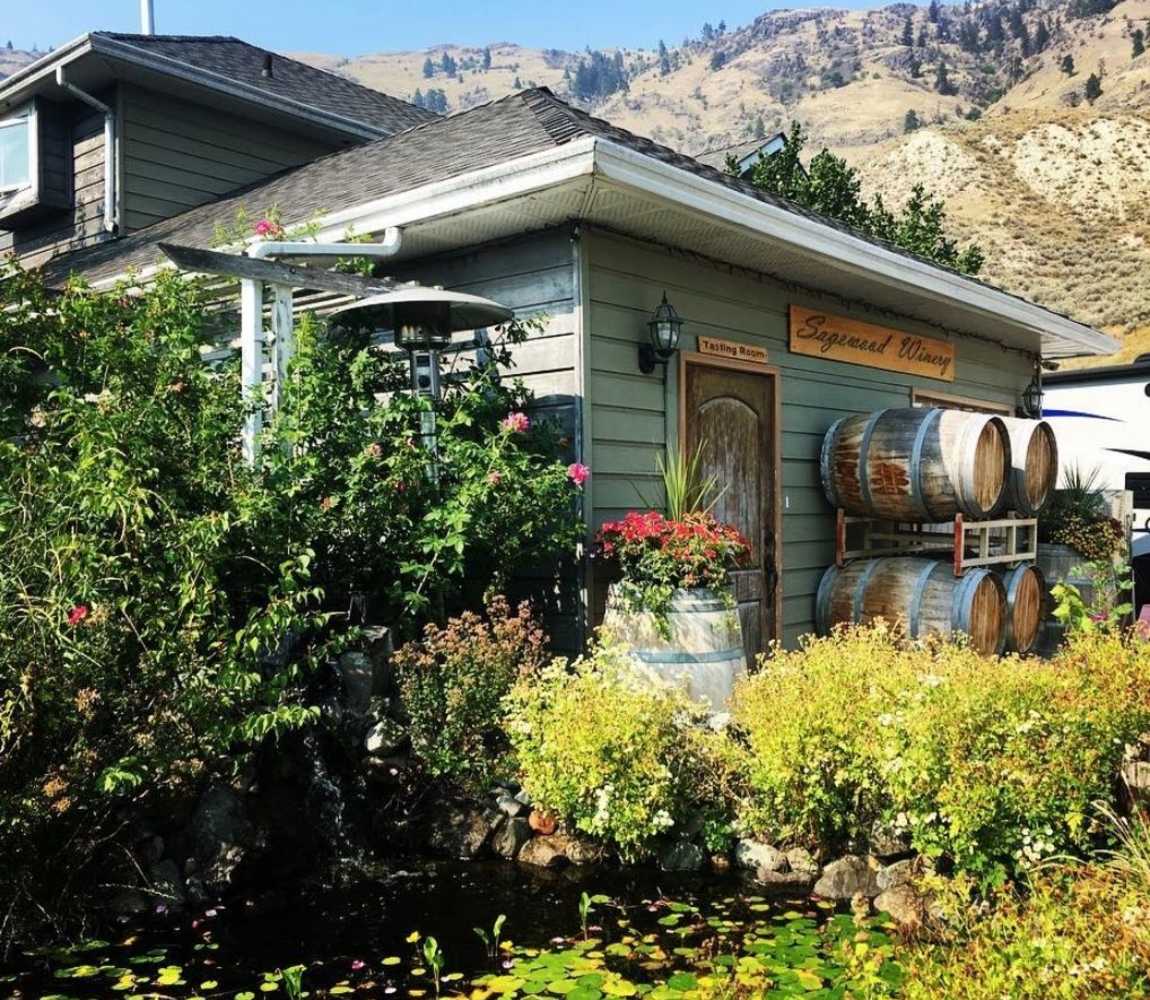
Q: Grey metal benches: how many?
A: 0